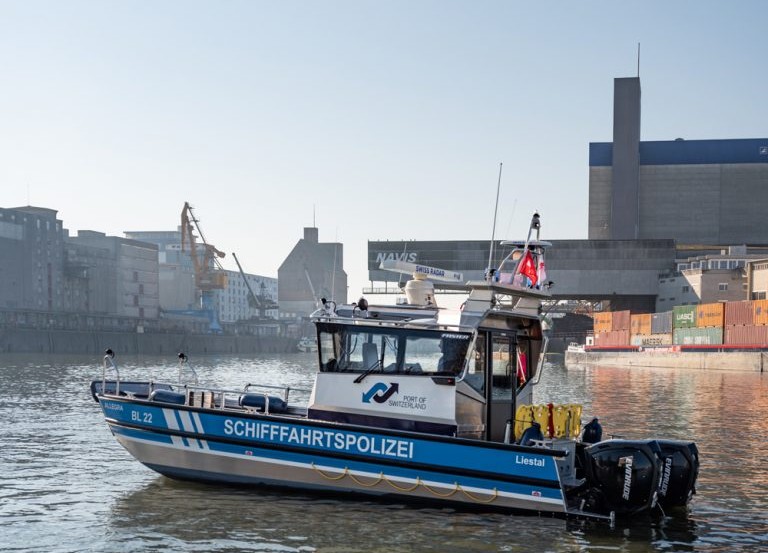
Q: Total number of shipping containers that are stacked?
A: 12